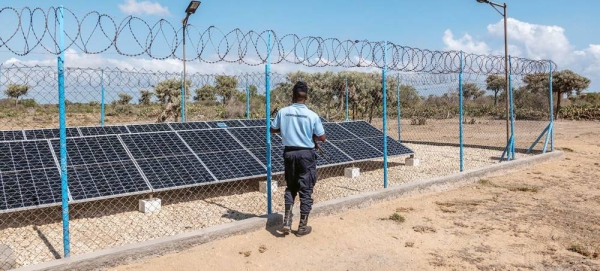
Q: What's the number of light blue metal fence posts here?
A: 11